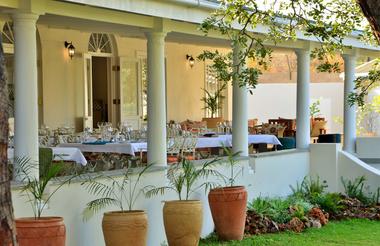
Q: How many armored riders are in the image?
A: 0